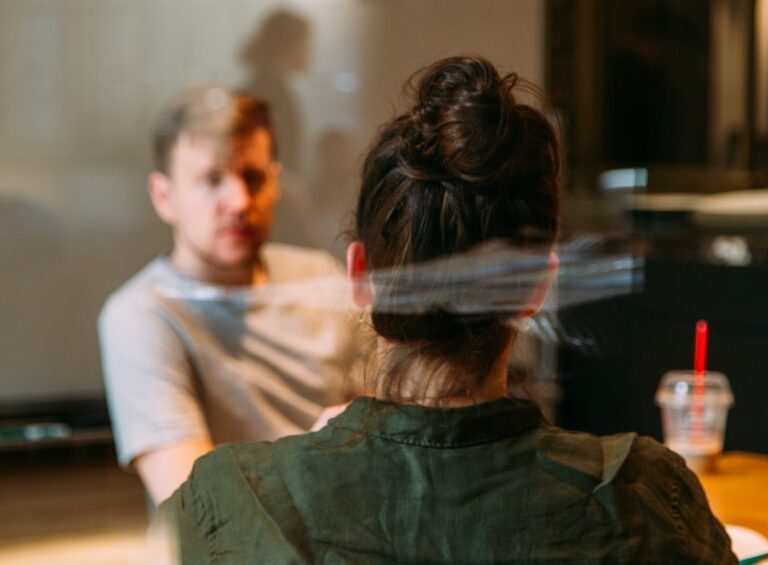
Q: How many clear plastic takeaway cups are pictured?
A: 1